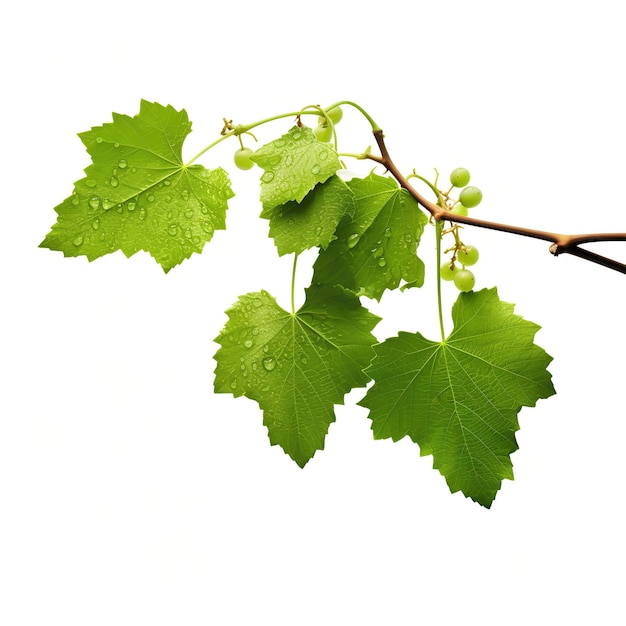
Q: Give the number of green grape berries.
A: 9